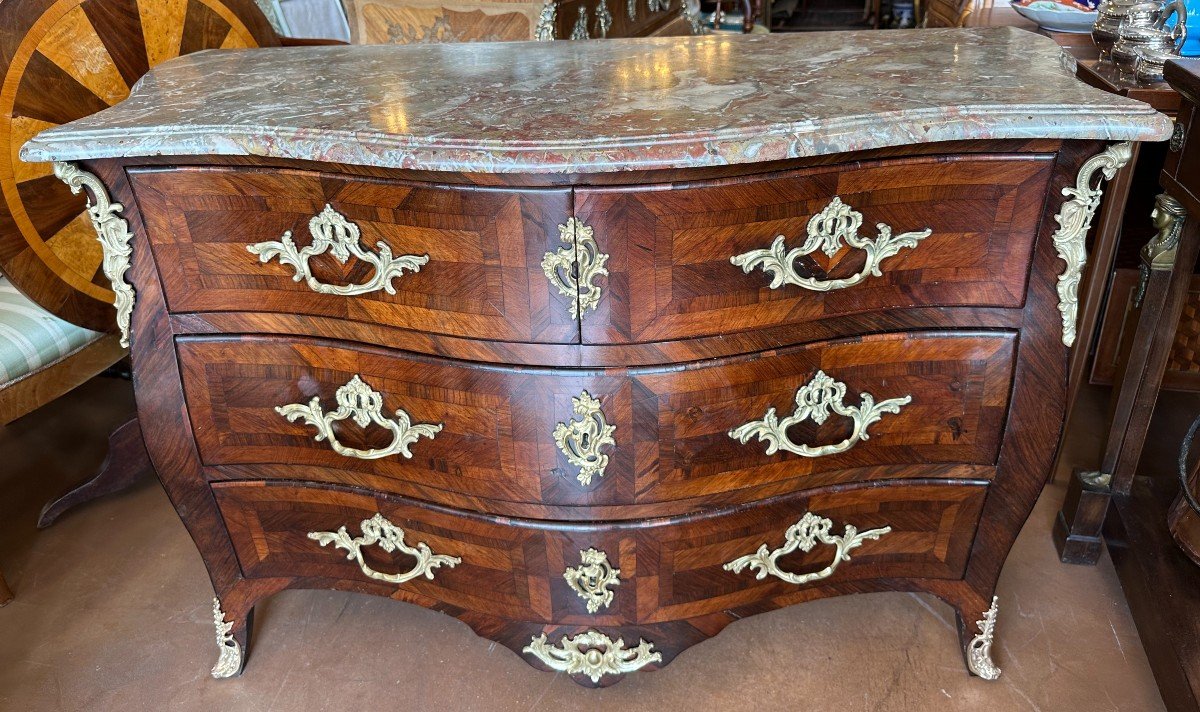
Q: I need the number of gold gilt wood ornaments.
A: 14